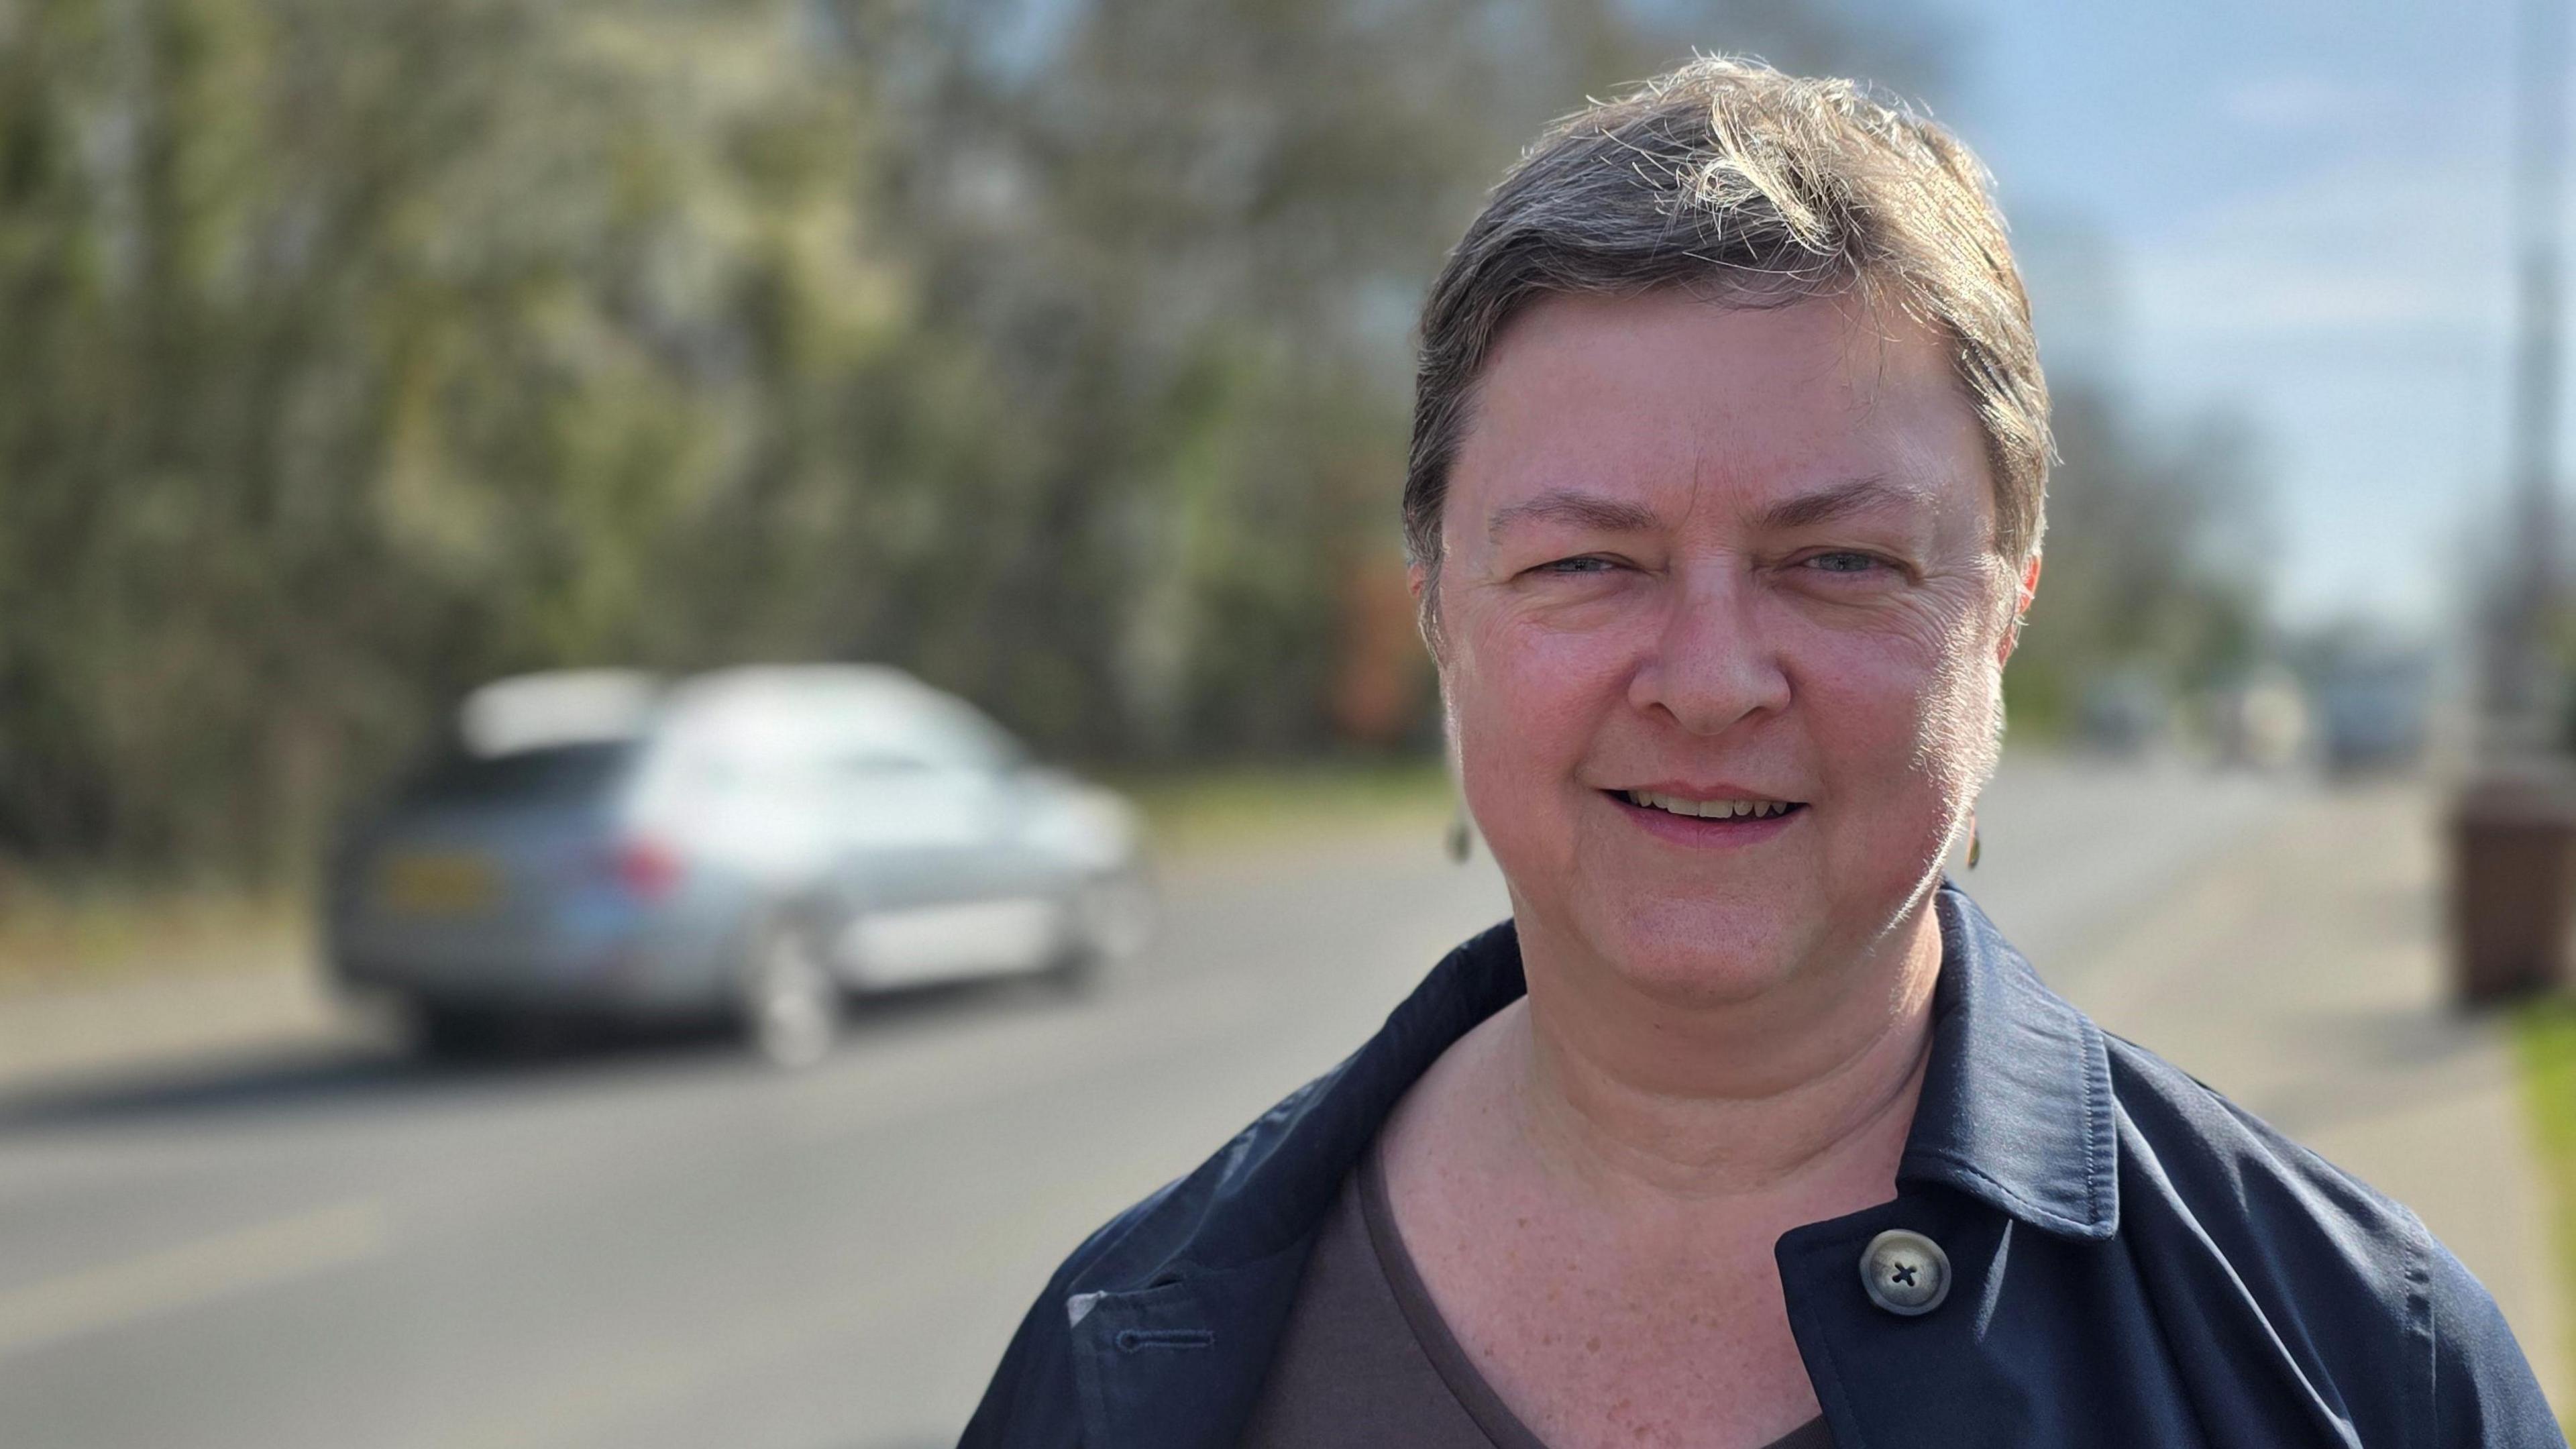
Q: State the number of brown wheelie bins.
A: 1